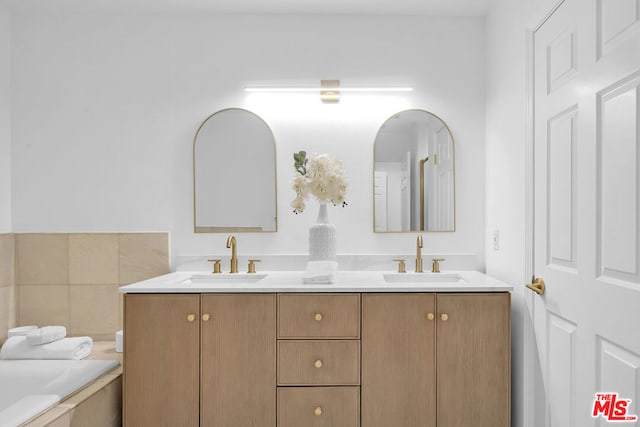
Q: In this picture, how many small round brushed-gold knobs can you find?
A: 7